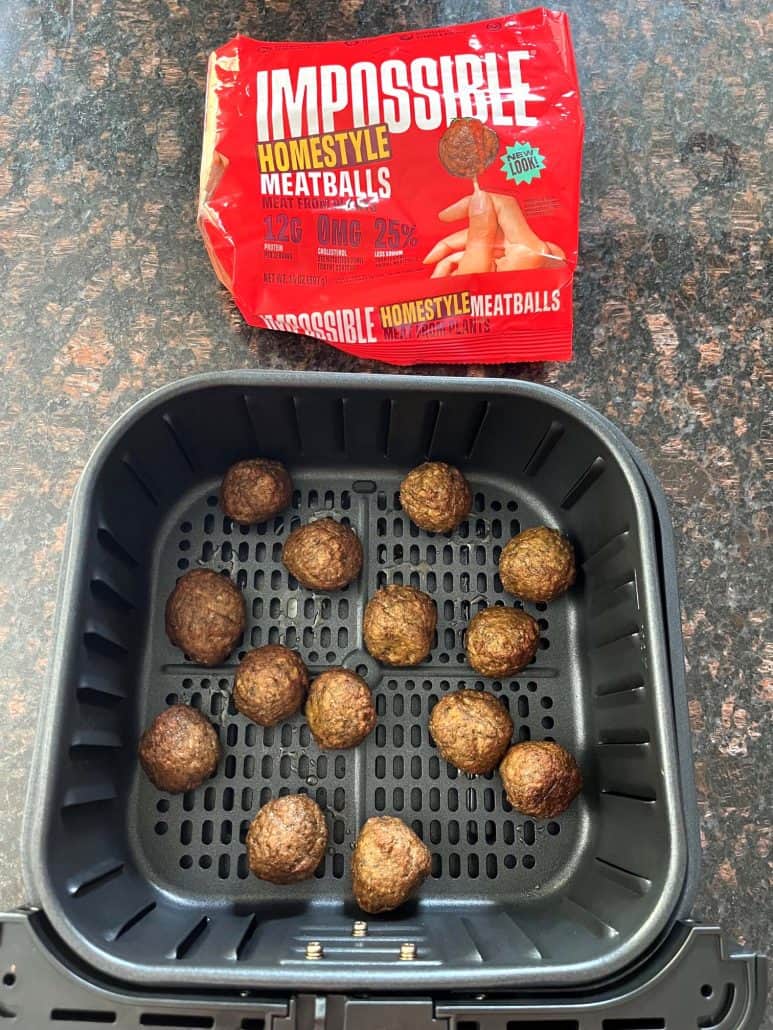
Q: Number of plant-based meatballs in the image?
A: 14